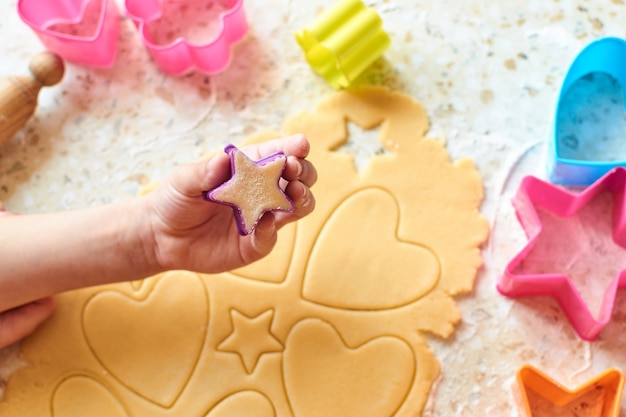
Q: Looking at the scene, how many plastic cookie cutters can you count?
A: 7